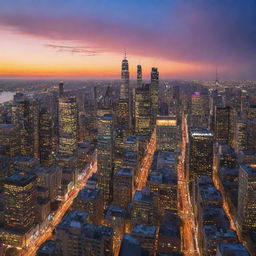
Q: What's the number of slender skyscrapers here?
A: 3